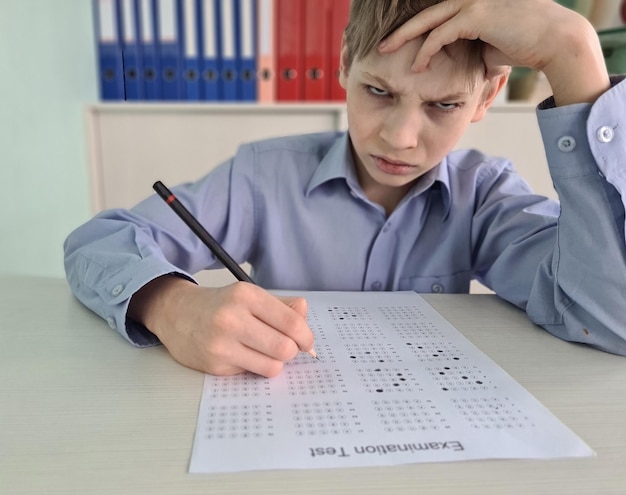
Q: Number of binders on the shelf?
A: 12